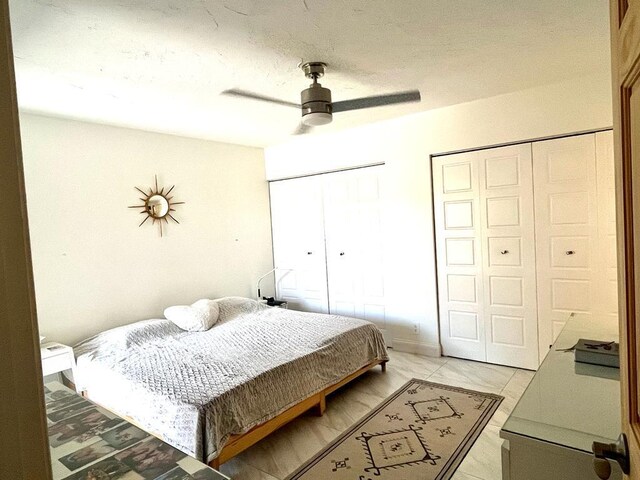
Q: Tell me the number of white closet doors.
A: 4